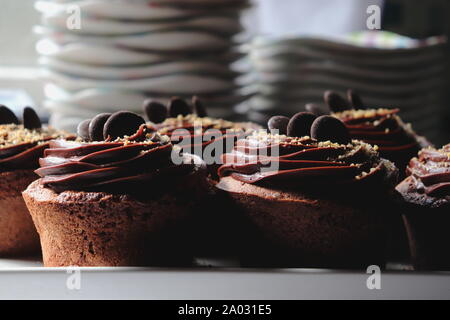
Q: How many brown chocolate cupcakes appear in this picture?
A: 6